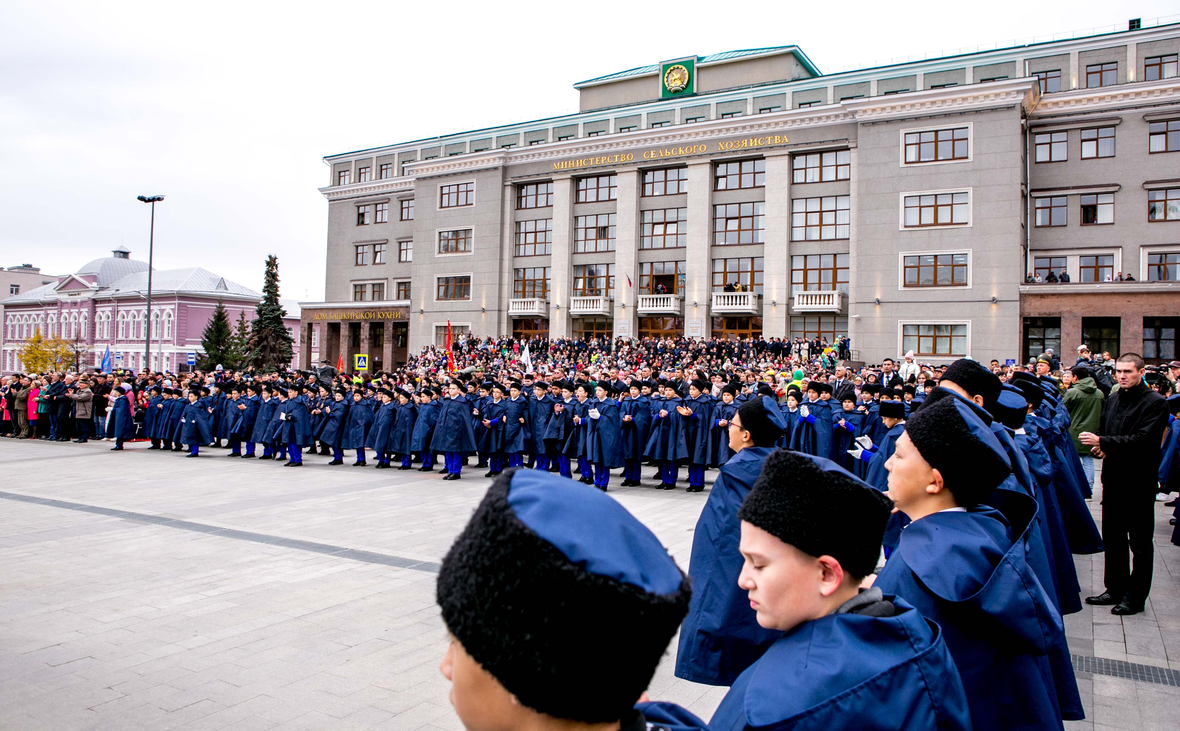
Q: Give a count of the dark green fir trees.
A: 3